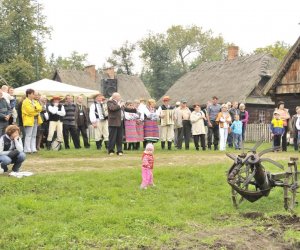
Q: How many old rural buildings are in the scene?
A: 3